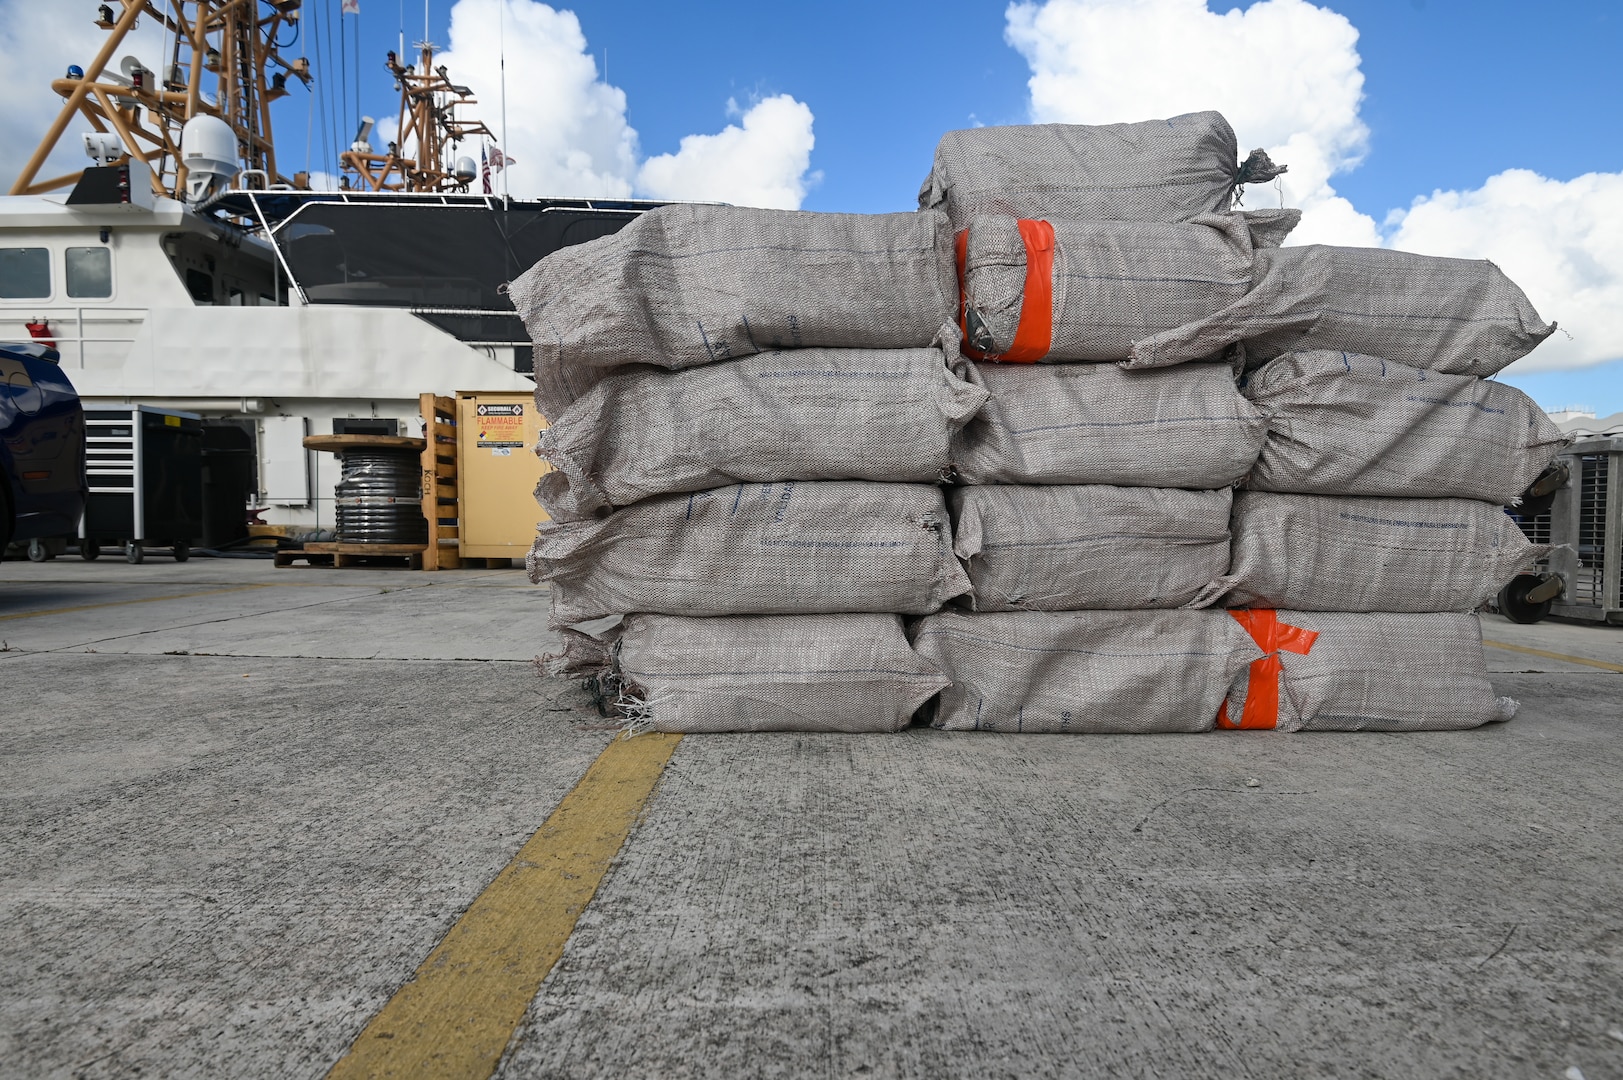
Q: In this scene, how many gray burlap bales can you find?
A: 13